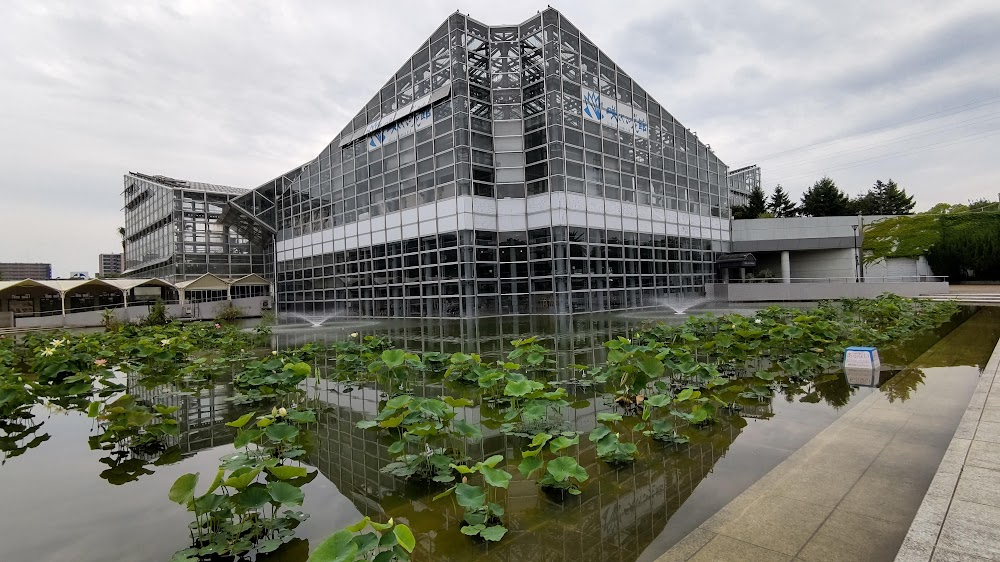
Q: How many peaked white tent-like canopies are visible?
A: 5